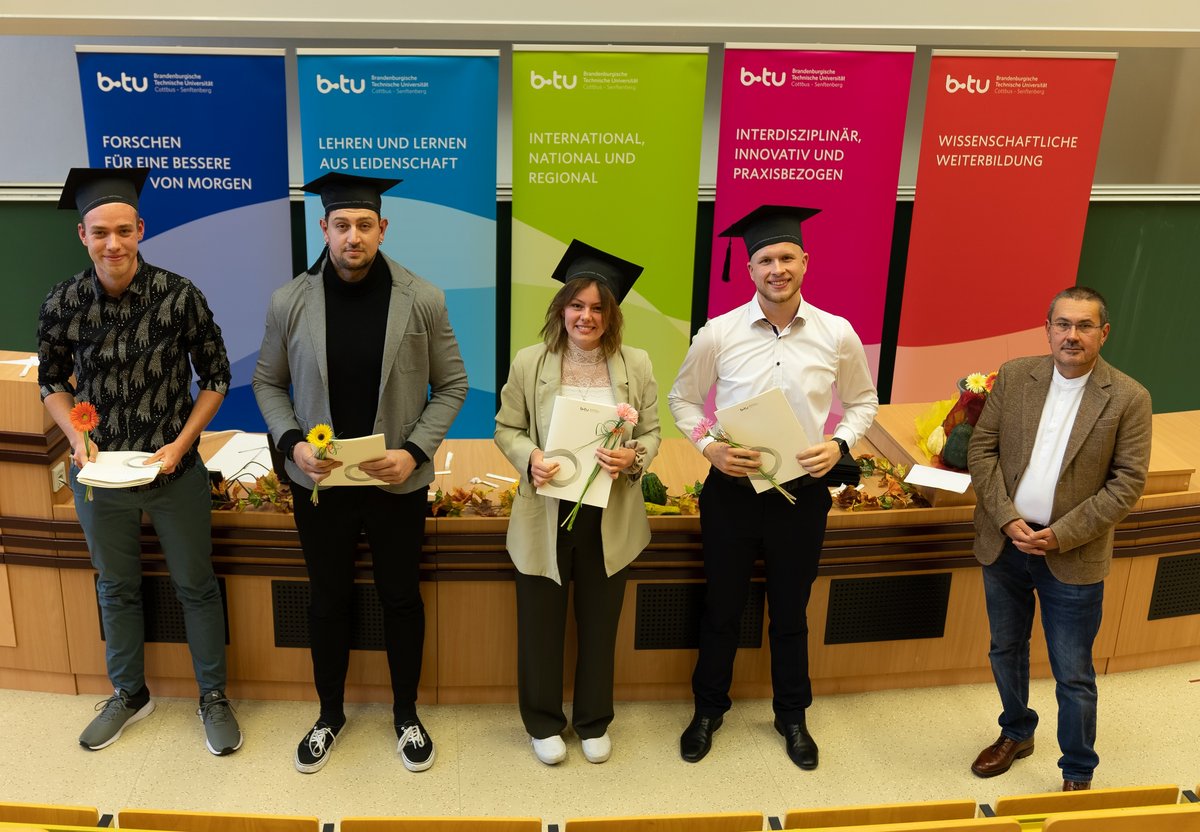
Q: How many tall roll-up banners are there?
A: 5